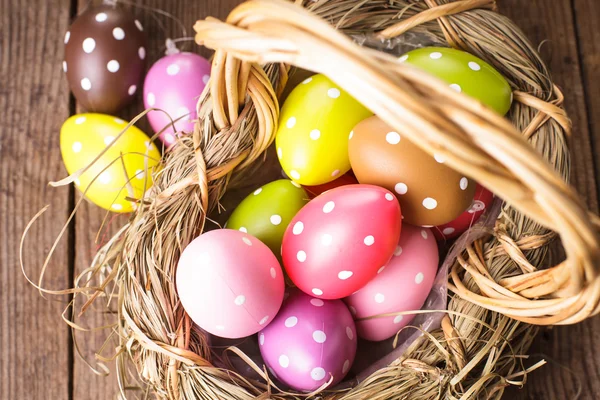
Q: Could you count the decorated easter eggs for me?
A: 13